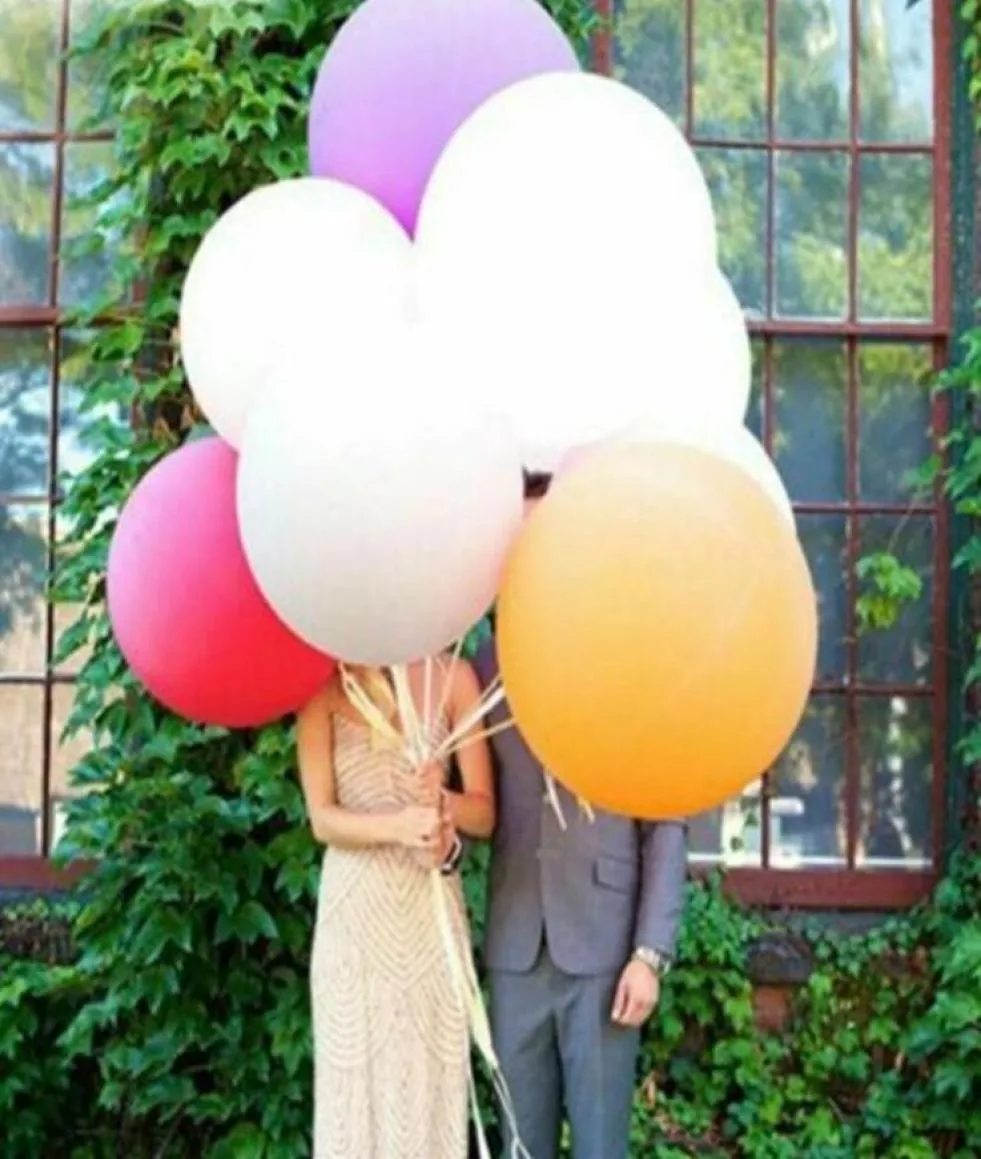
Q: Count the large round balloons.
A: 8